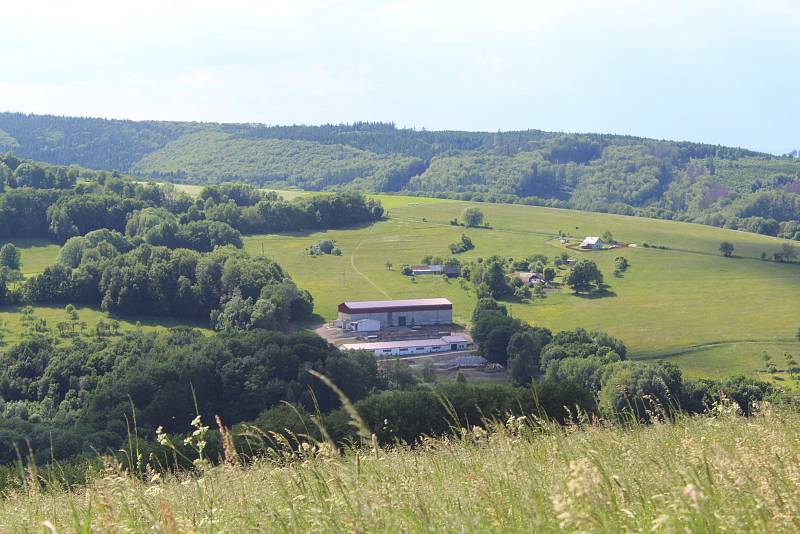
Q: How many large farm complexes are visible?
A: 1